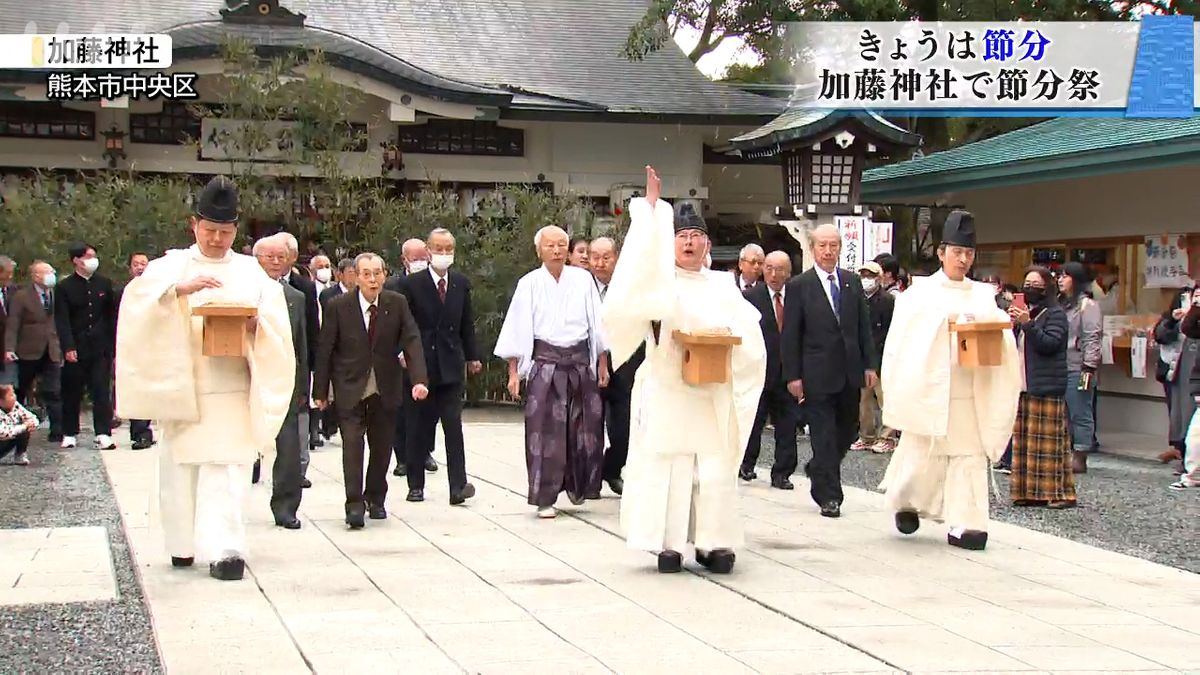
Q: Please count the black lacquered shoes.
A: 6